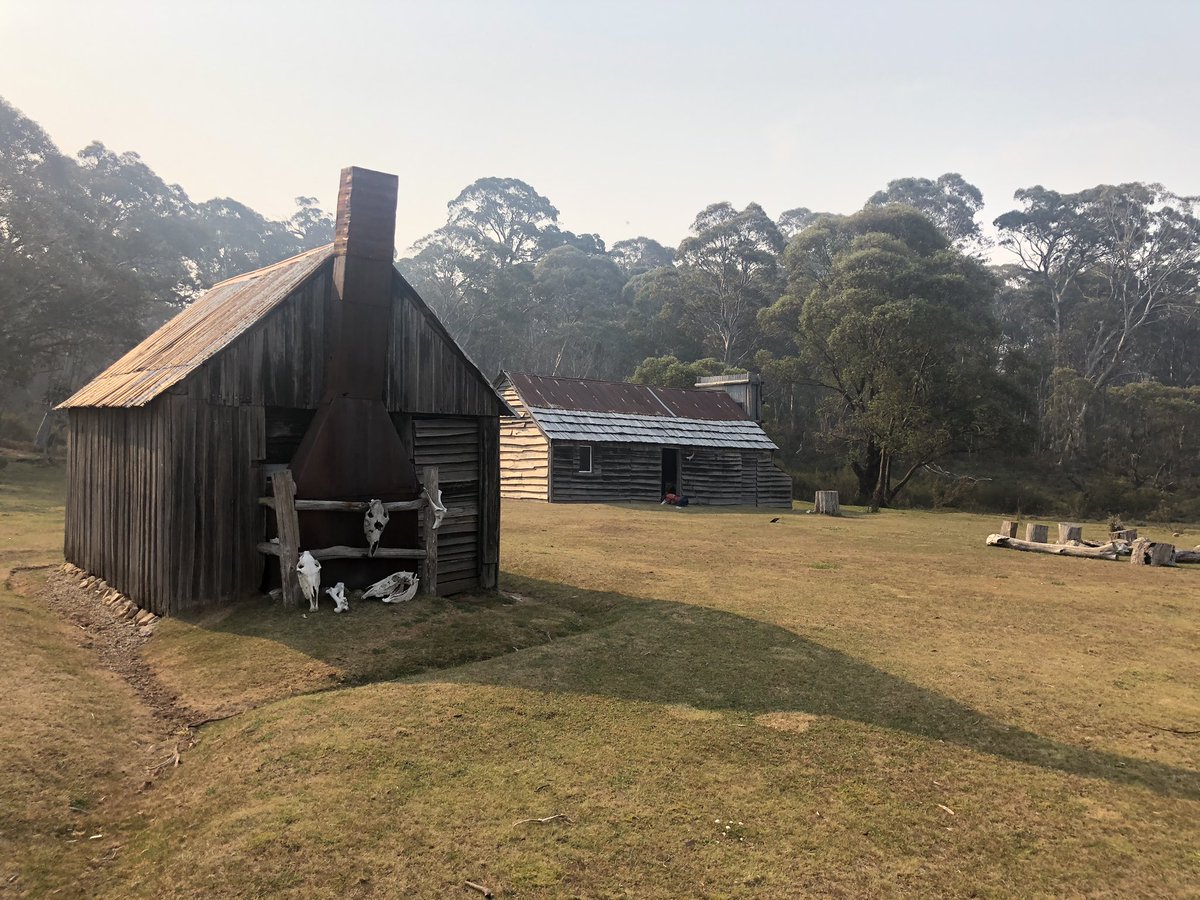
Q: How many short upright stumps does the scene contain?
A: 6